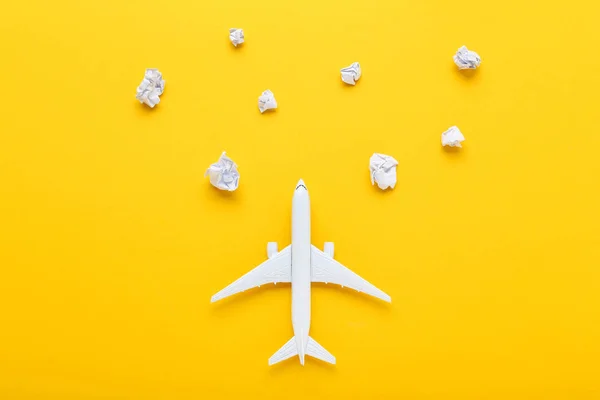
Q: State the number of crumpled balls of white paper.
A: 8